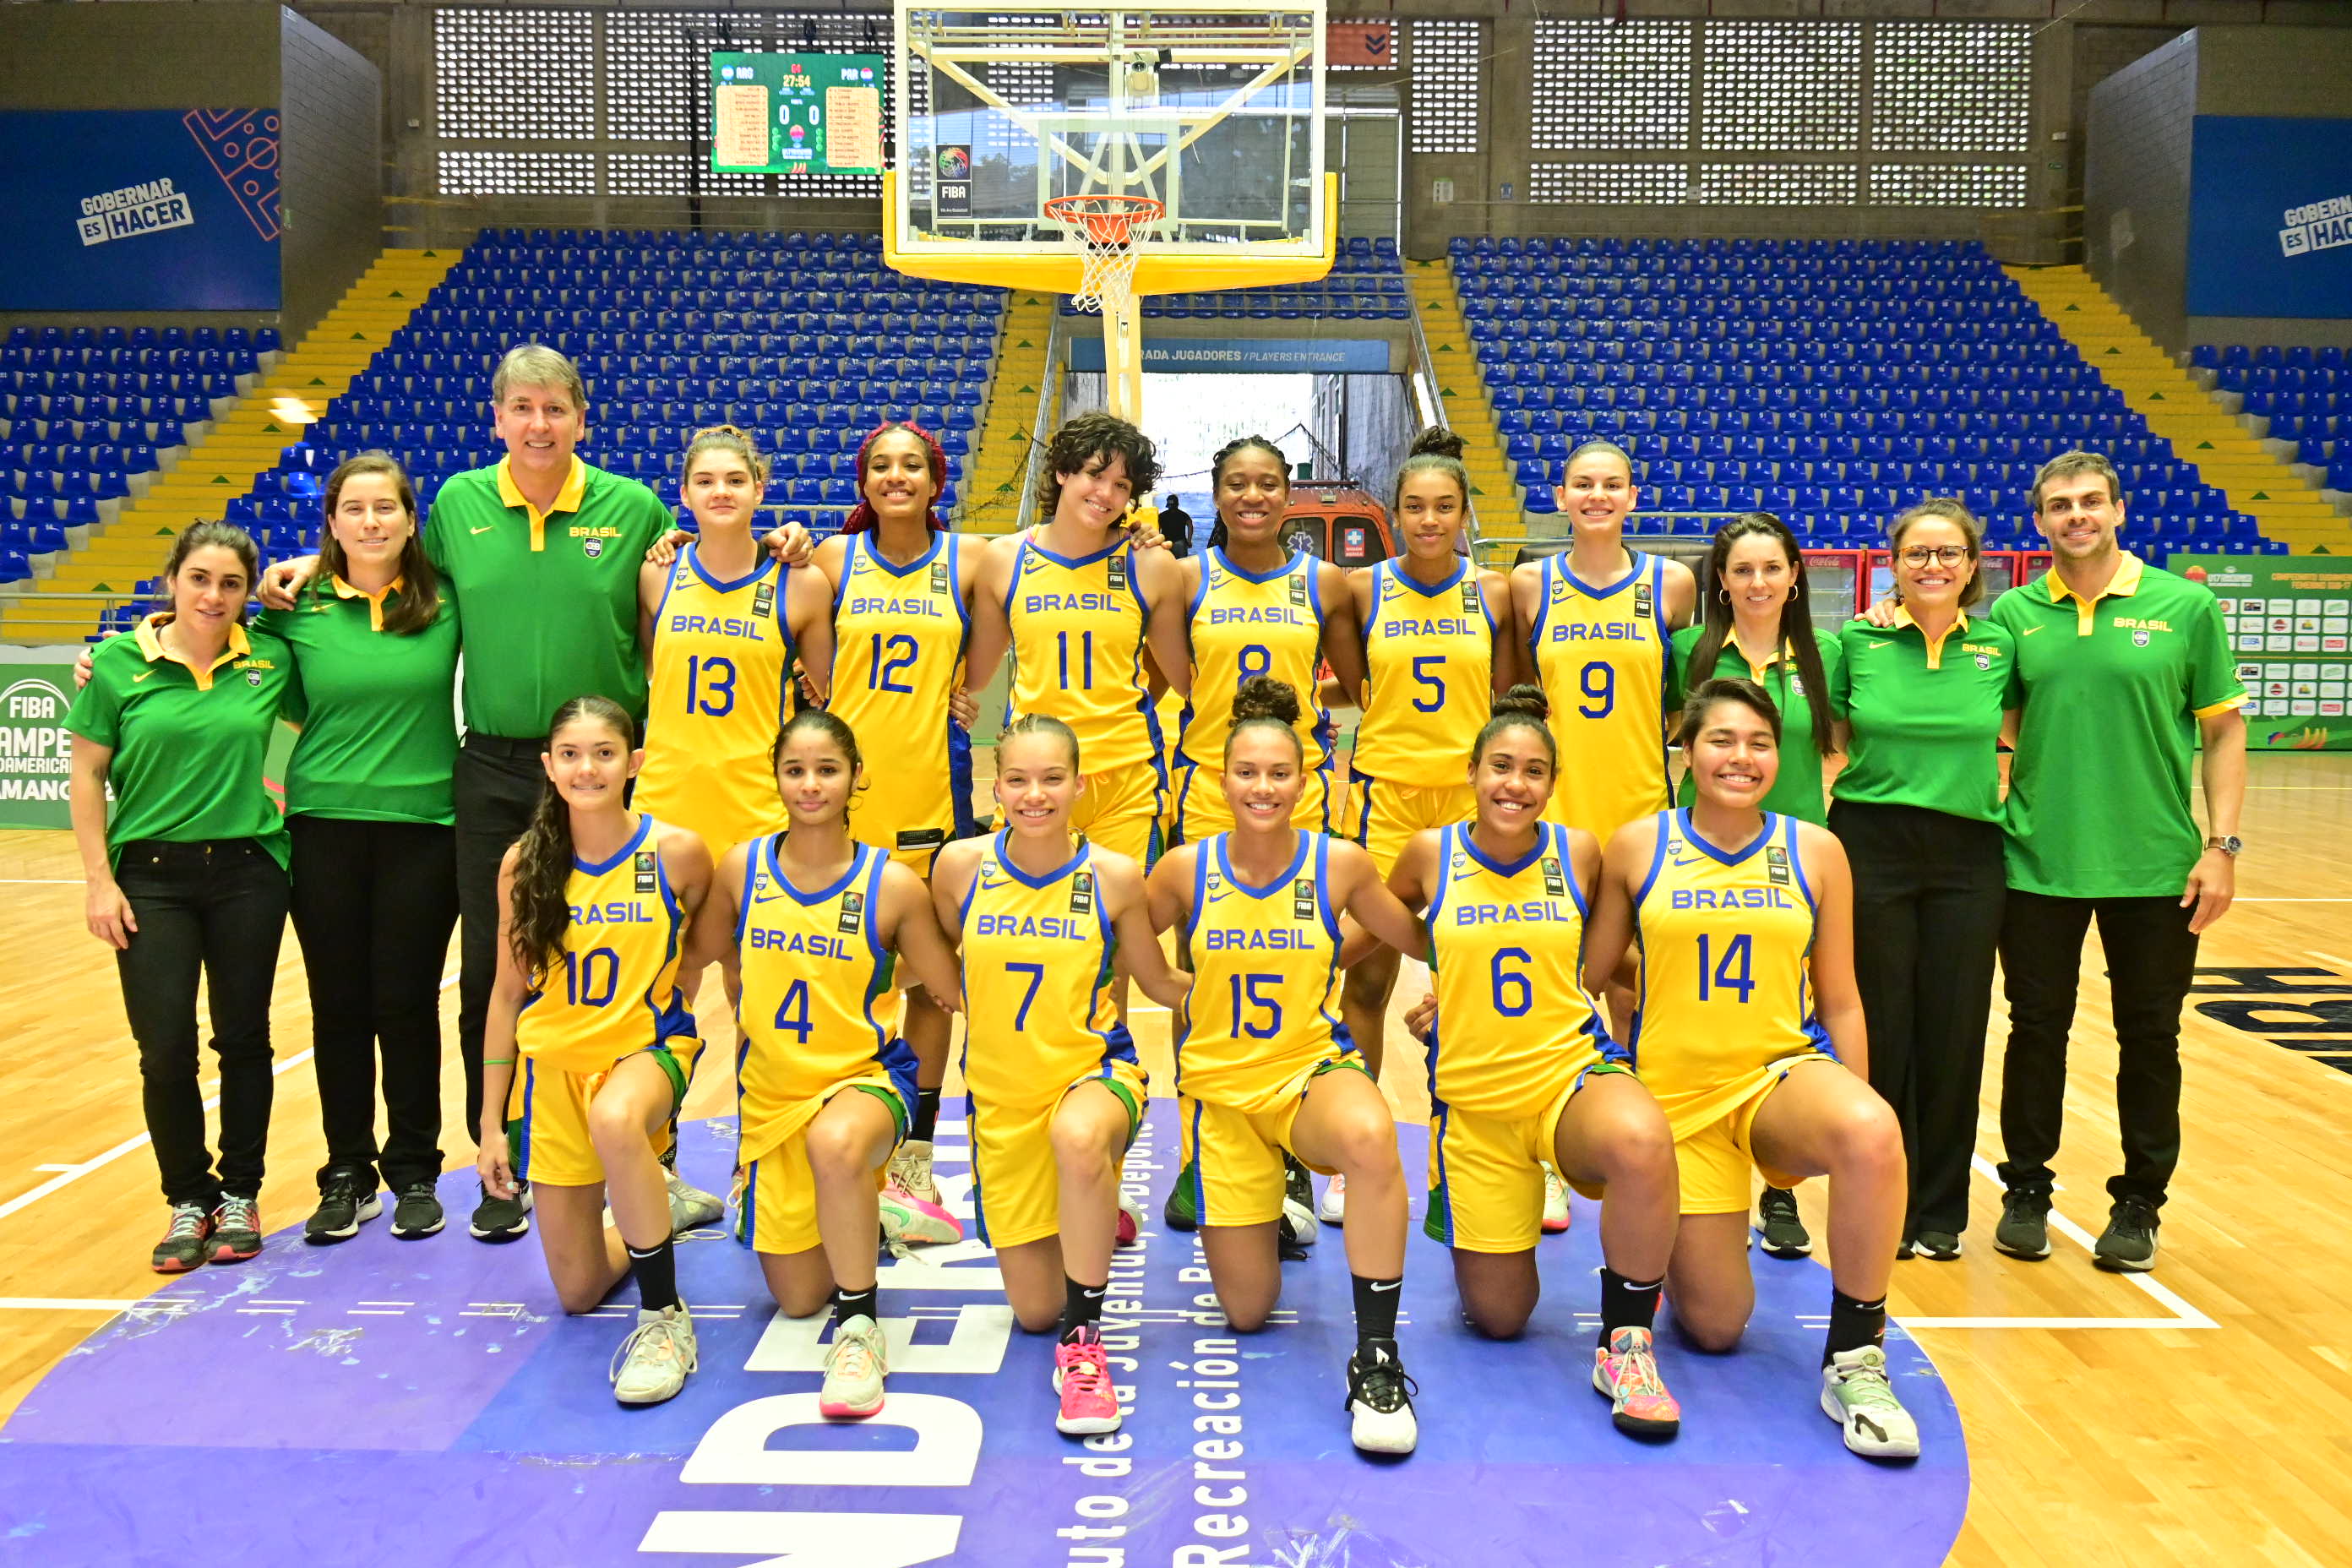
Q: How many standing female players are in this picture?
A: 6